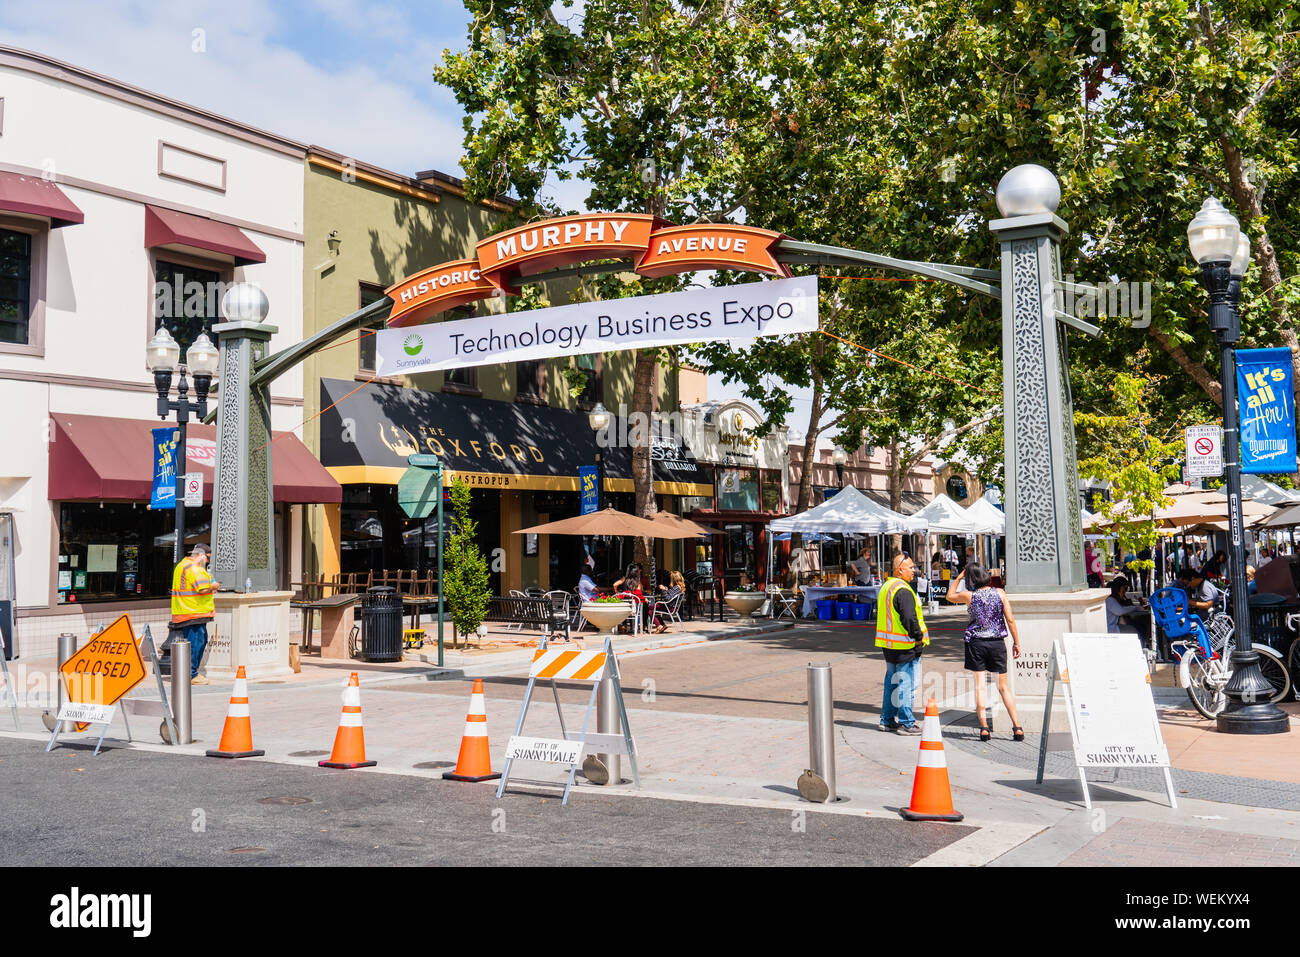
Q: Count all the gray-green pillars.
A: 2